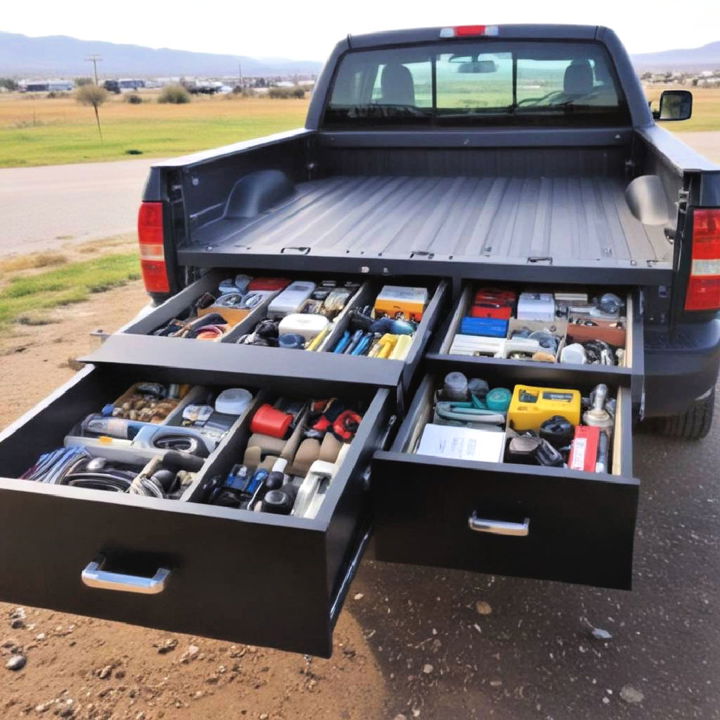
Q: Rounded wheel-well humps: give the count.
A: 2